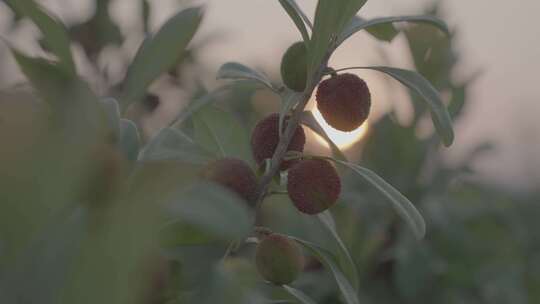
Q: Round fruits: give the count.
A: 6